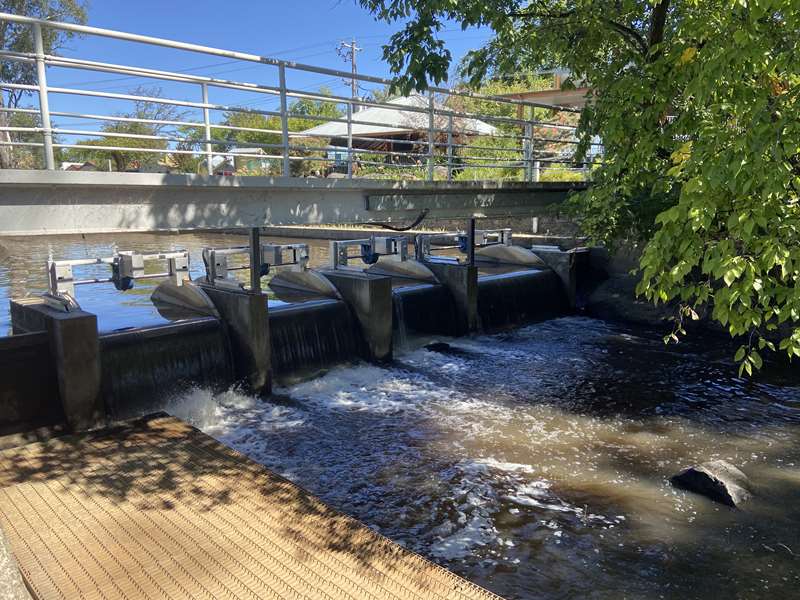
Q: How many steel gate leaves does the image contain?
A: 4